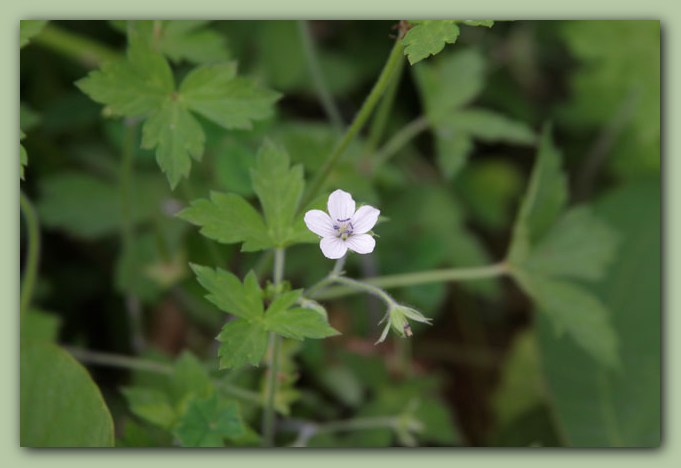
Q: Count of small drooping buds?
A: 1